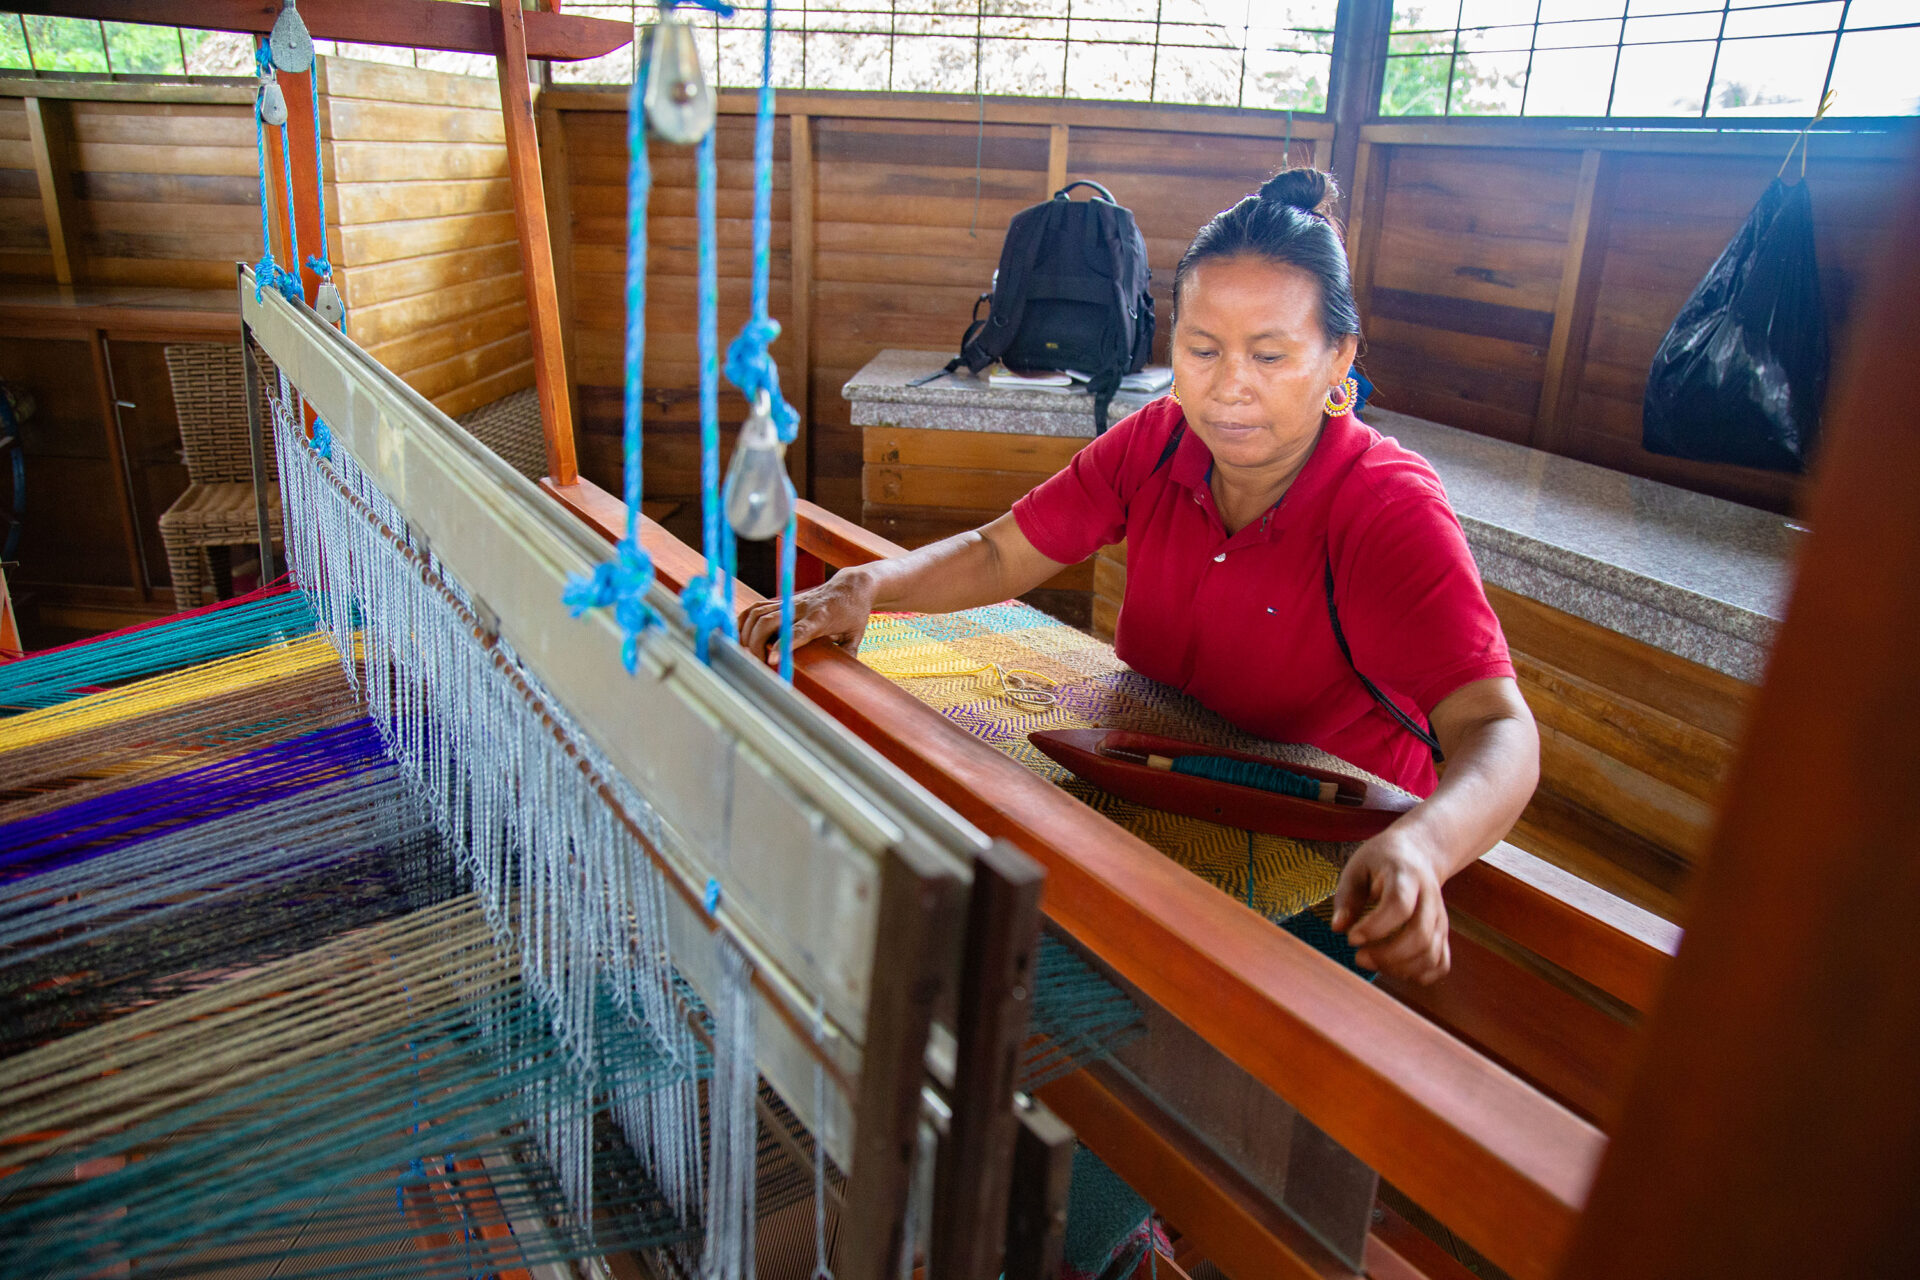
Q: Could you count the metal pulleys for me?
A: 5